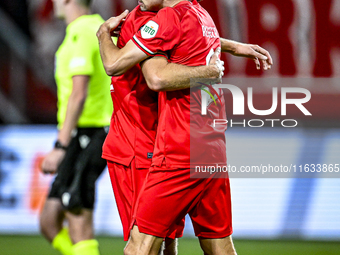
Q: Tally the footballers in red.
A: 2